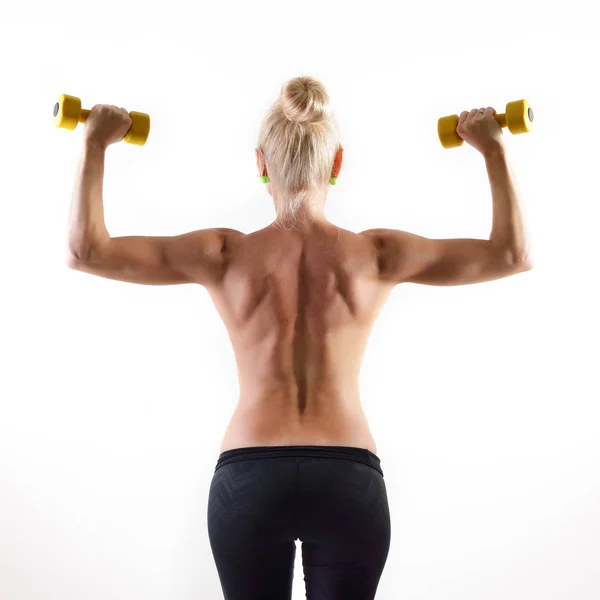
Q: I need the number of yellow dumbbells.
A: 2